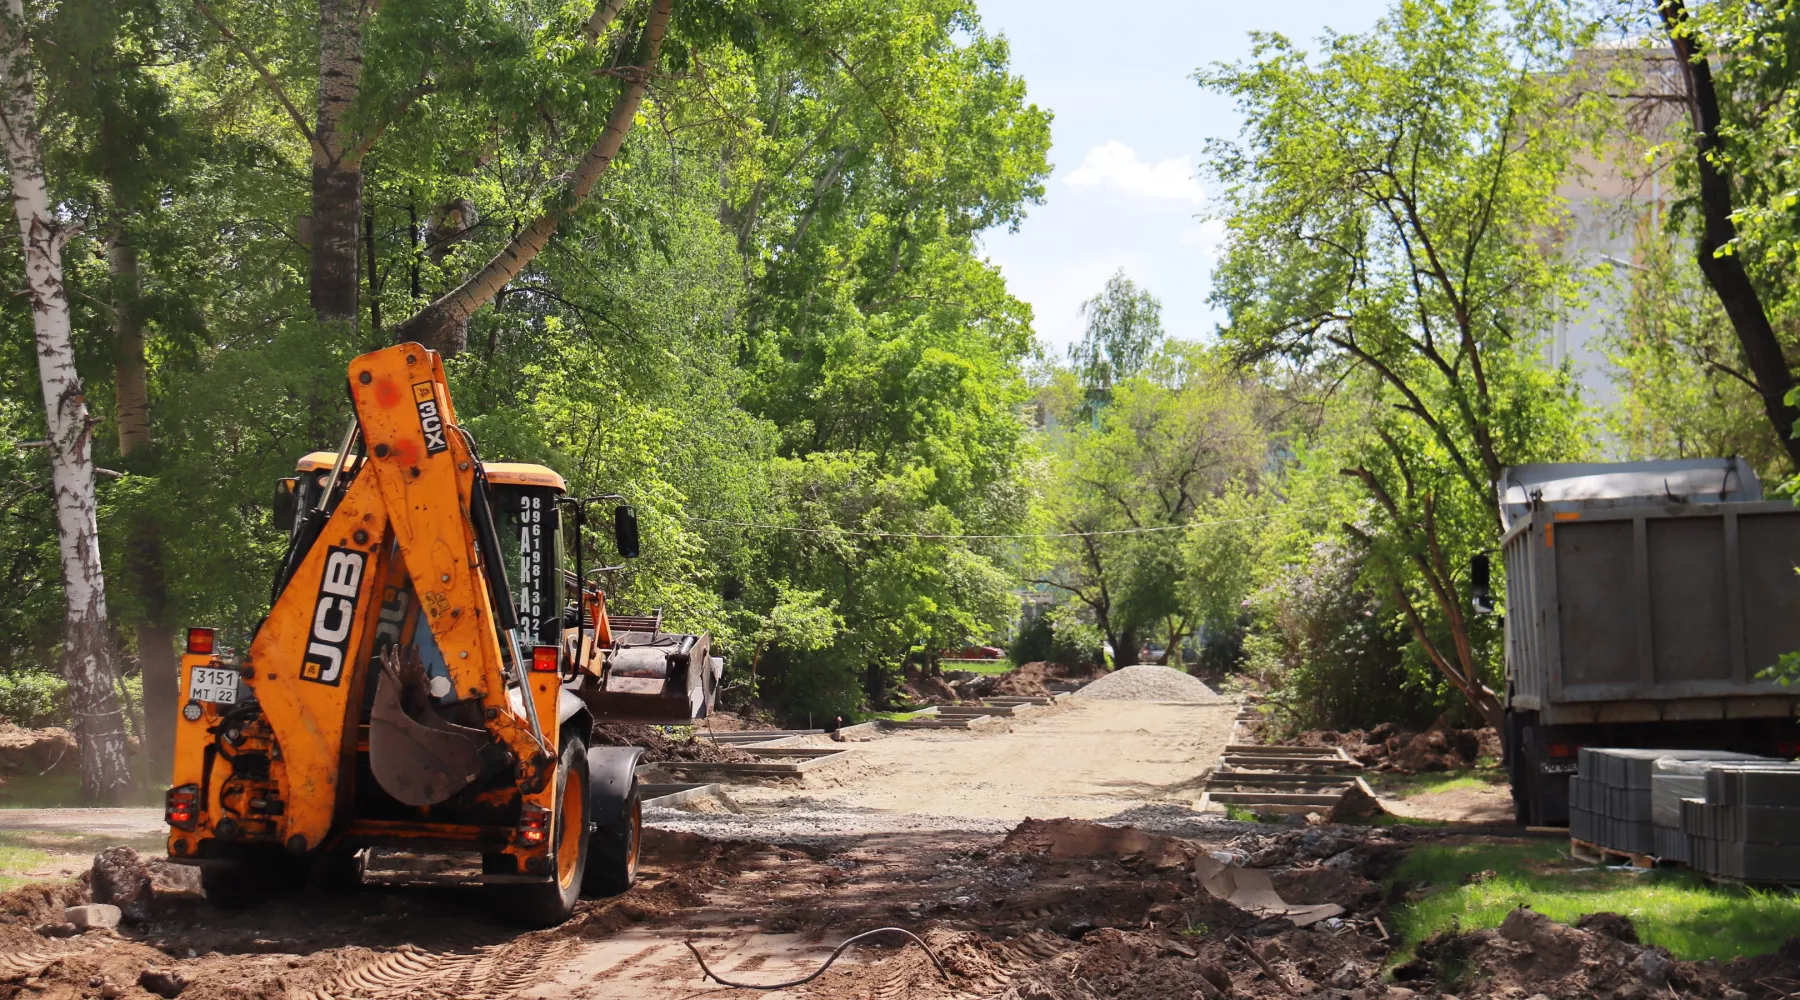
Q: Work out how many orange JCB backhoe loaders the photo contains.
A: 1